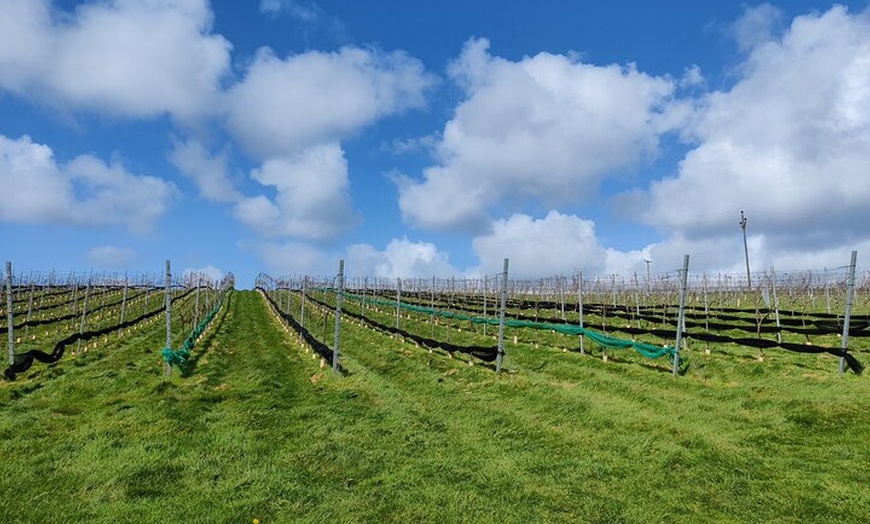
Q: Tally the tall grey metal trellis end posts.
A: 6